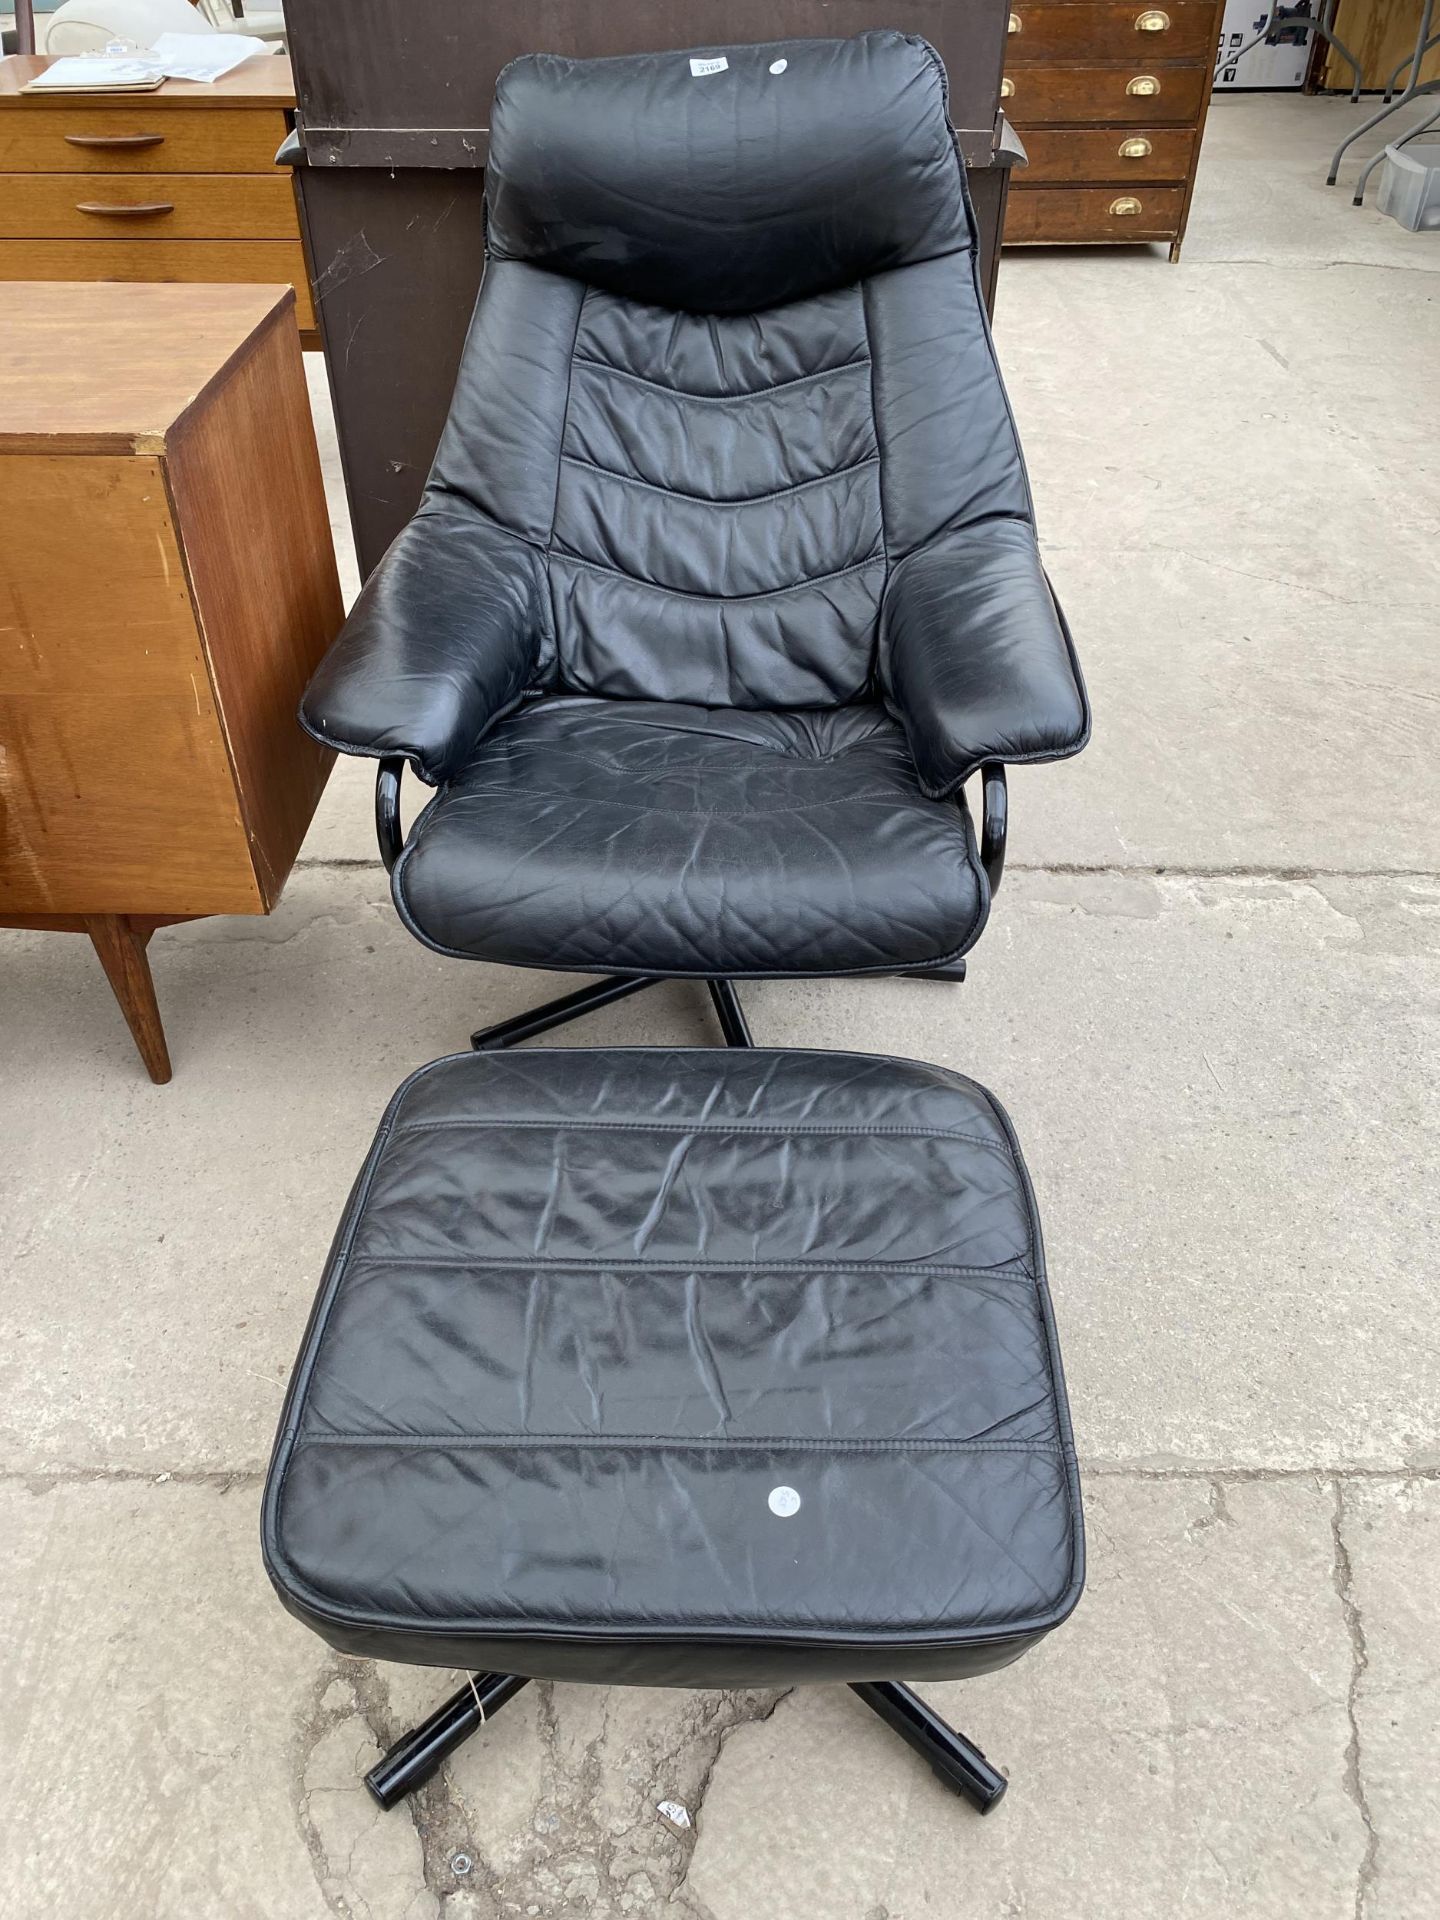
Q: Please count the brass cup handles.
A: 6